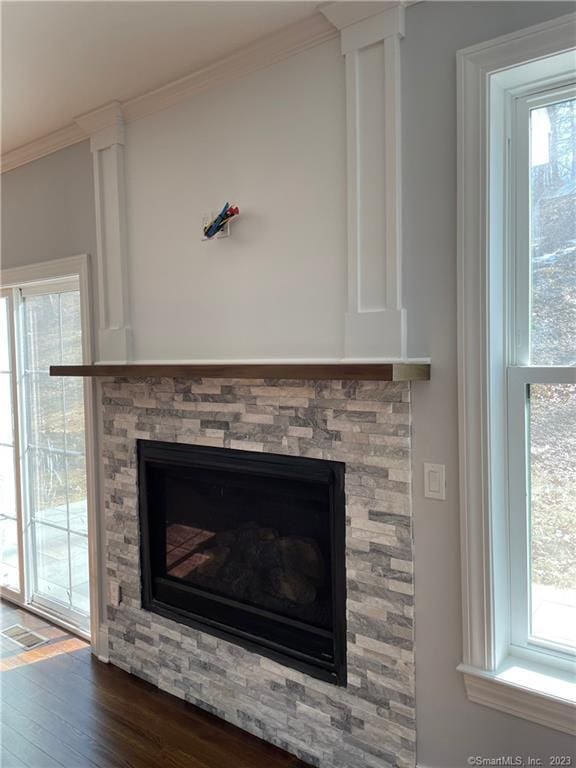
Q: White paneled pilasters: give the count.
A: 2